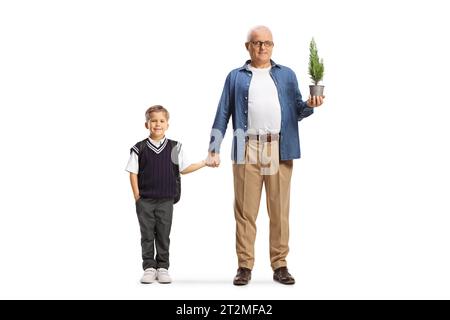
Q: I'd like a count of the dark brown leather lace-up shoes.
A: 2